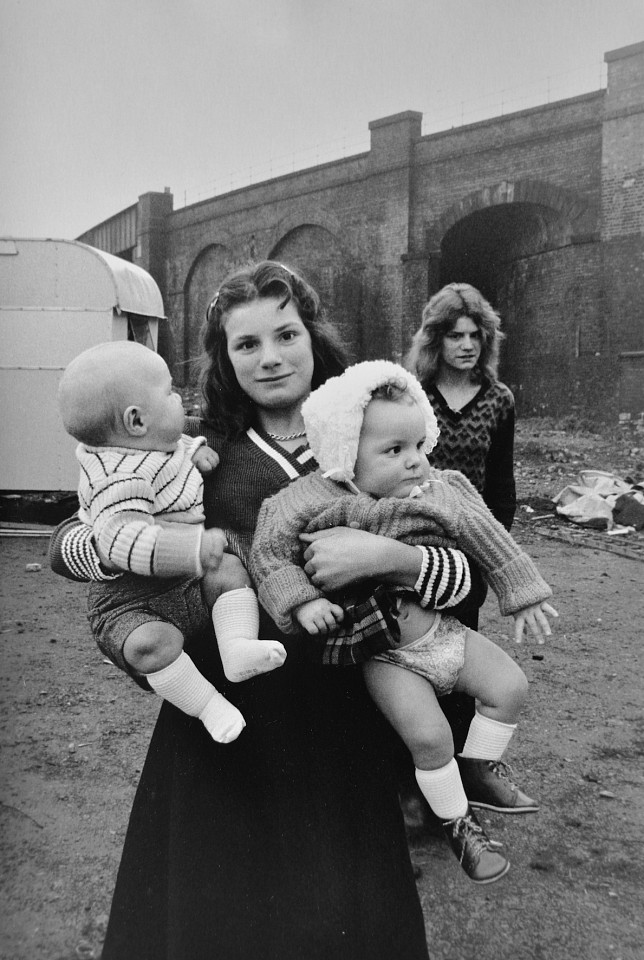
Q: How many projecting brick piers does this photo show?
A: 3